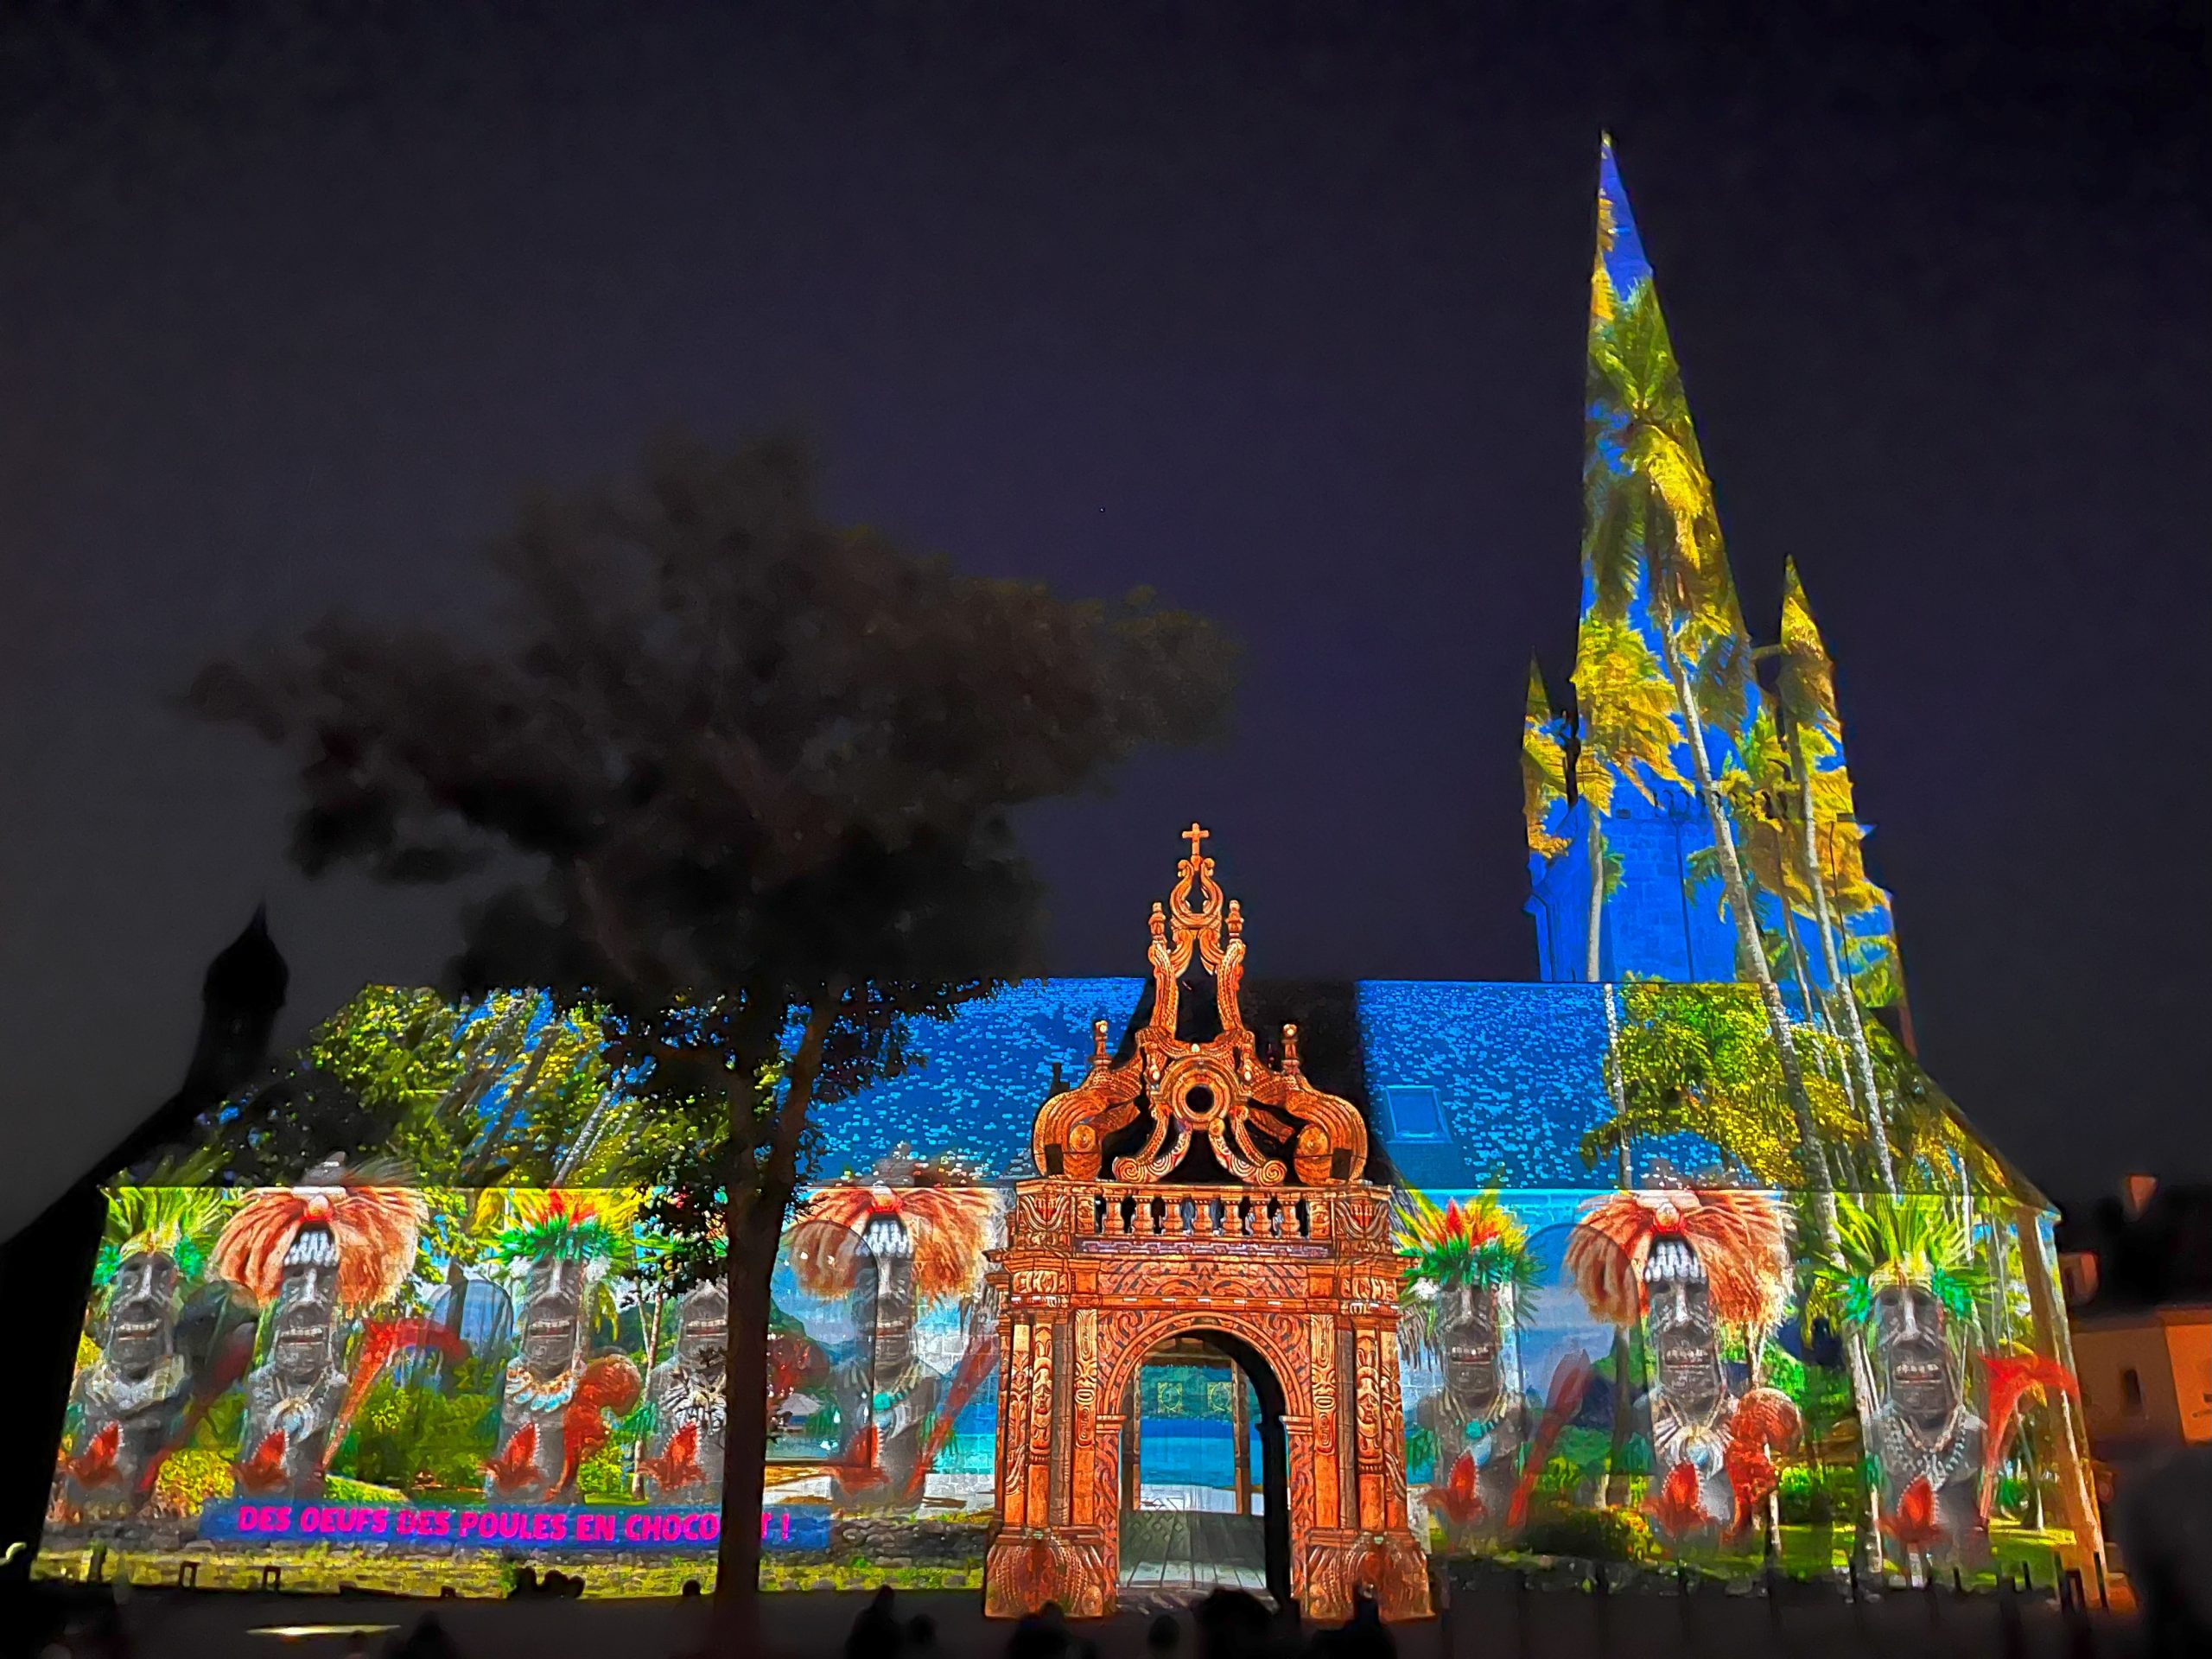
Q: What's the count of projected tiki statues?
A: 8